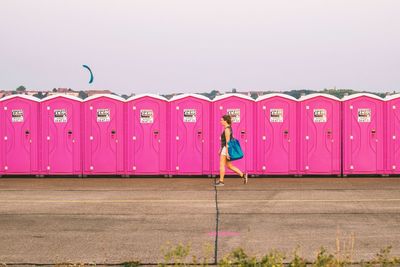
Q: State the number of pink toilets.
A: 10